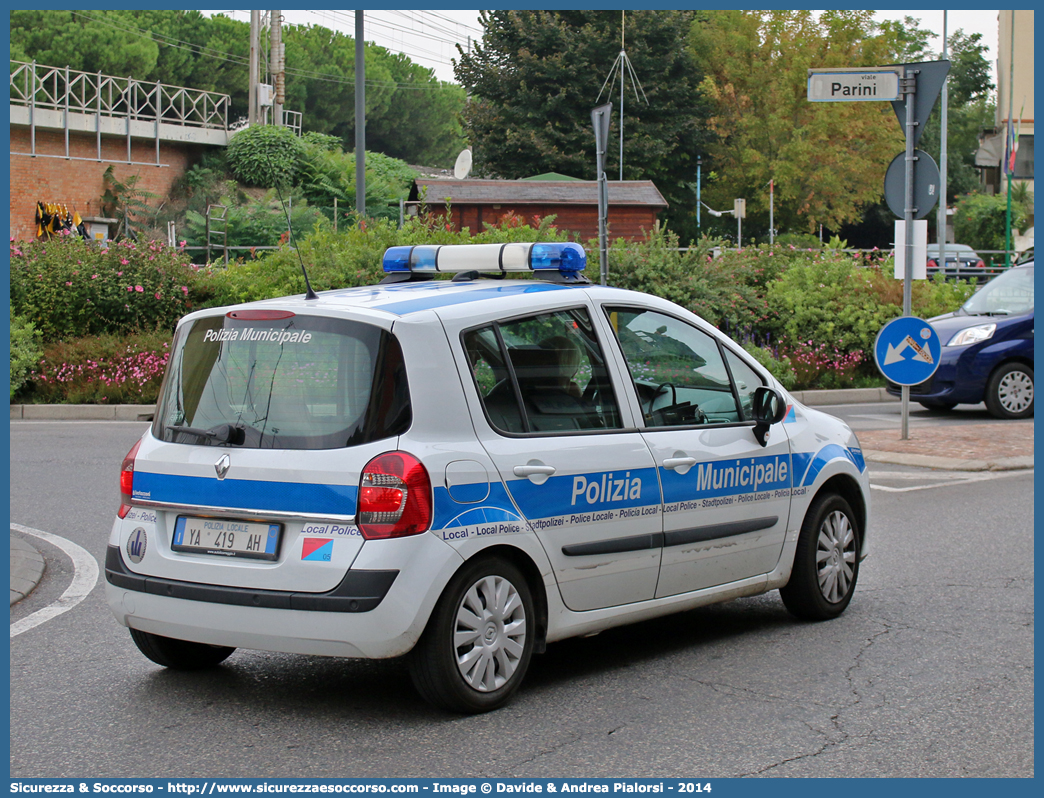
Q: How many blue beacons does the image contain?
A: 2